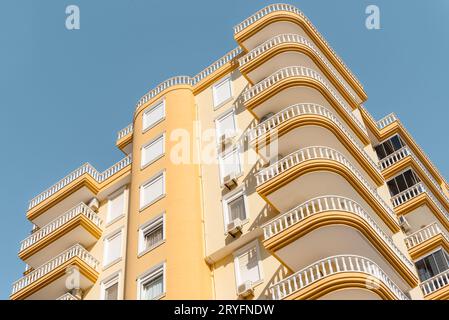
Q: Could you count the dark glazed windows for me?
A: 3